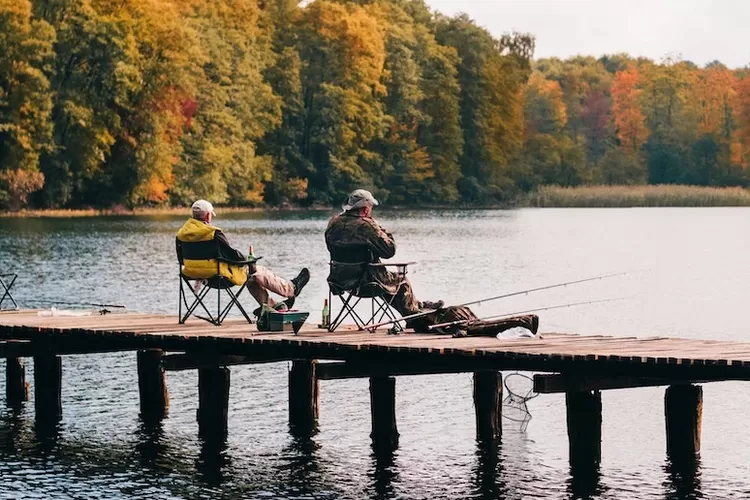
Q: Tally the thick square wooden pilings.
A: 9